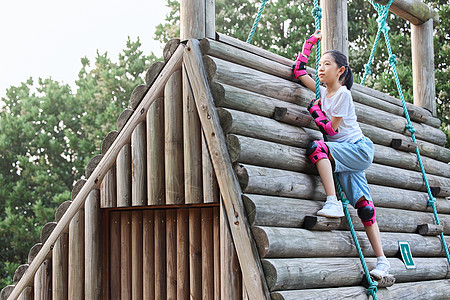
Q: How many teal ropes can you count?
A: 4